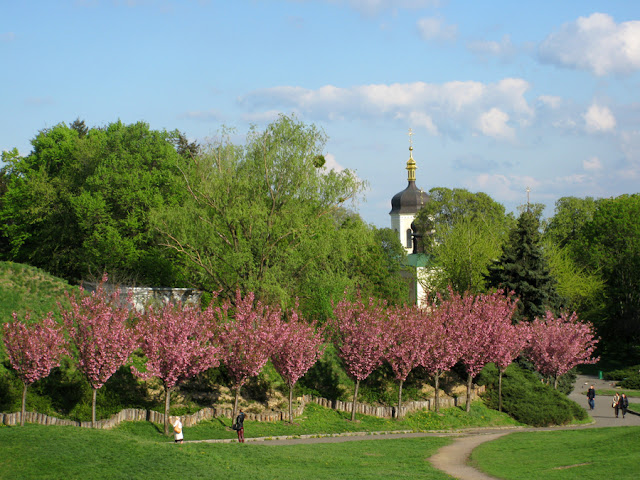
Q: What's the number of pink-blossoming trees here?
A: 11